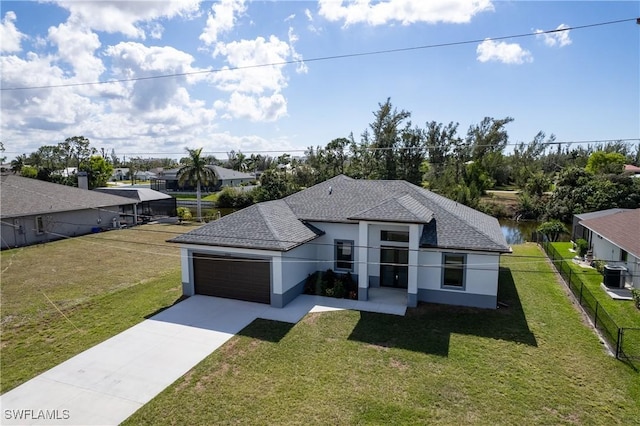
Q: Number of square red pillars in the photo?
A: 0